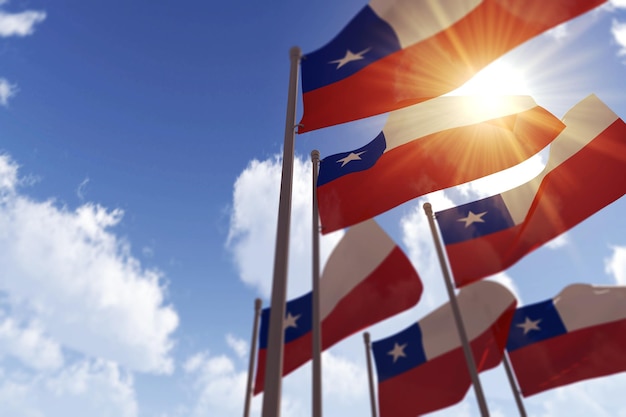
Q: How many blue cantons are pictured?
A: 6